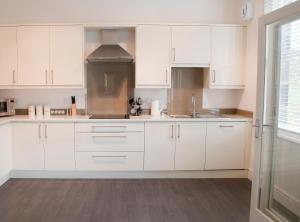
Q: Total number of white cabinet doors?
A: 11